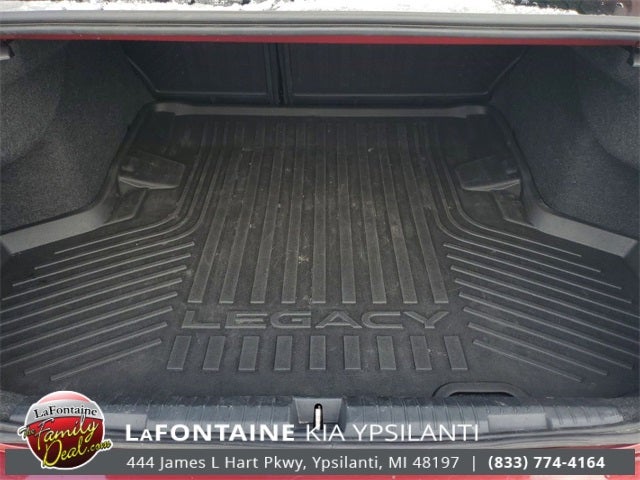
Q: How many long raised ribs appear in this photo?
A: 9